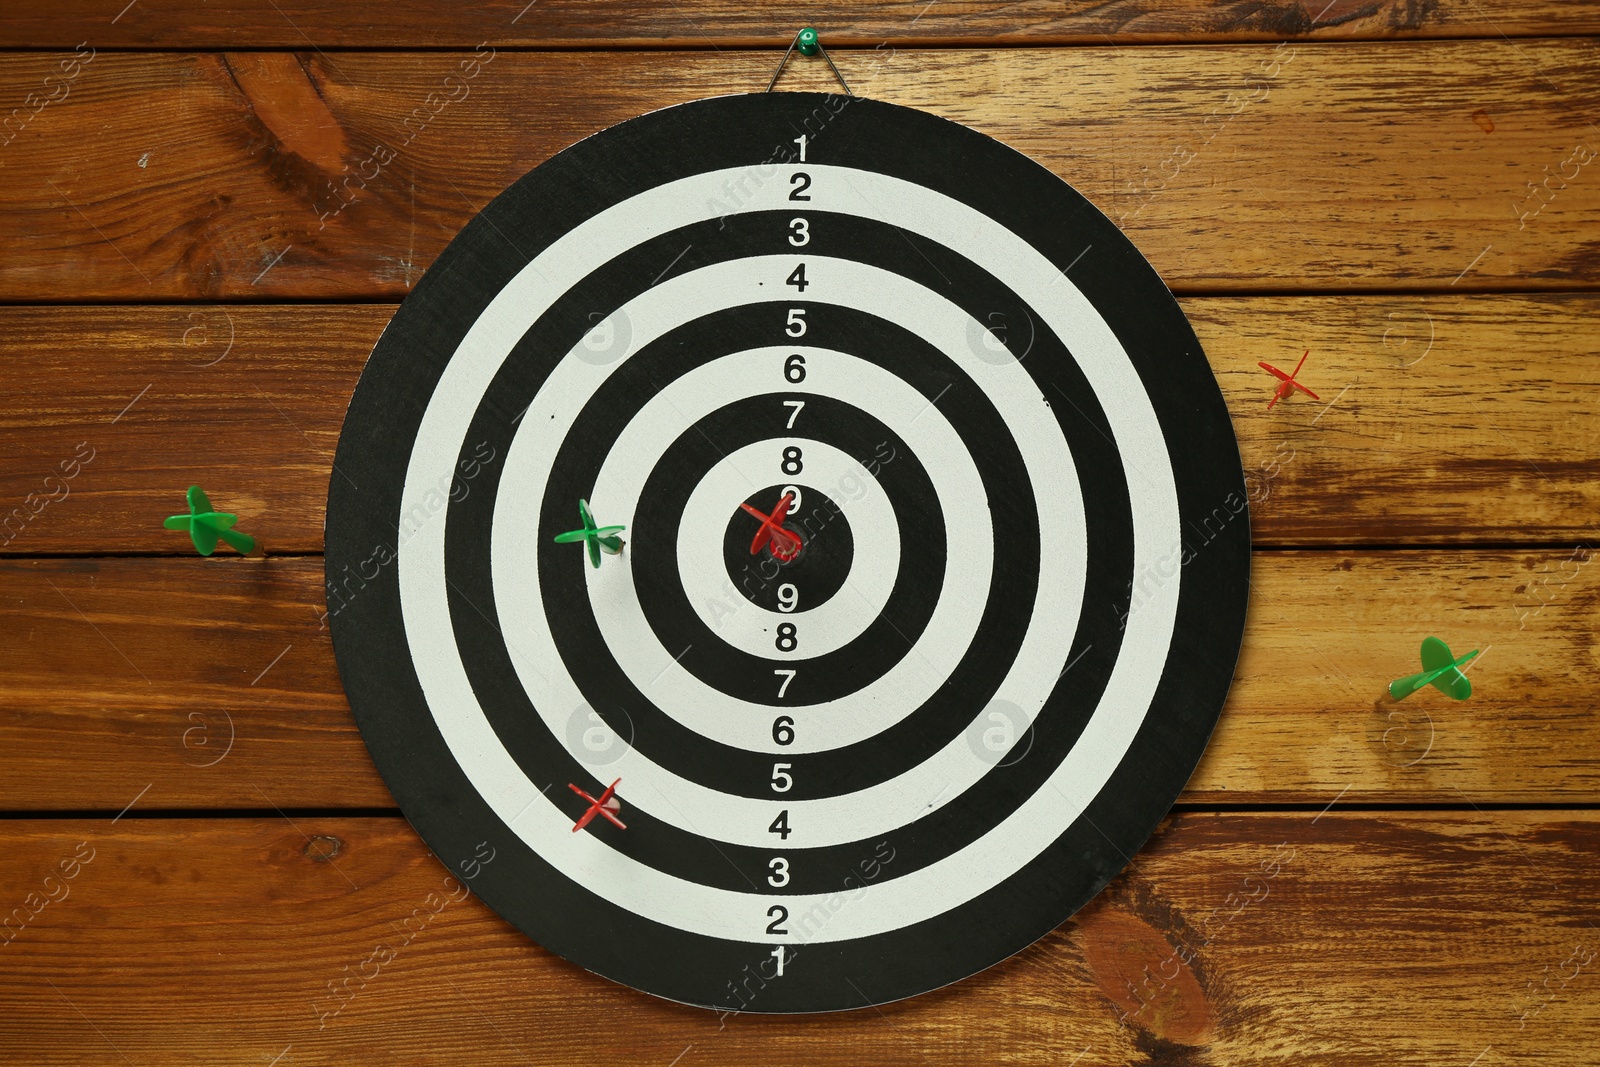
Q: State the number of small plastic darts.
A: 6